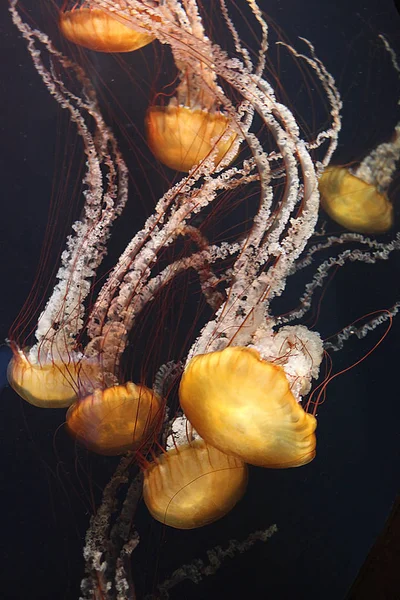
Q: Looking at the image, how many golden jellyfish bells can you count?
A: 7